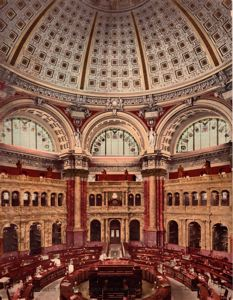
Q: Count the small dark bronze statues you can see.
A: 6